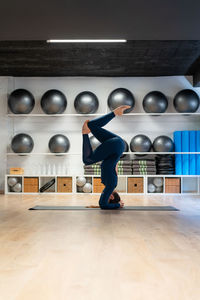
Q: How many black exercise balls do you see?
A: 12